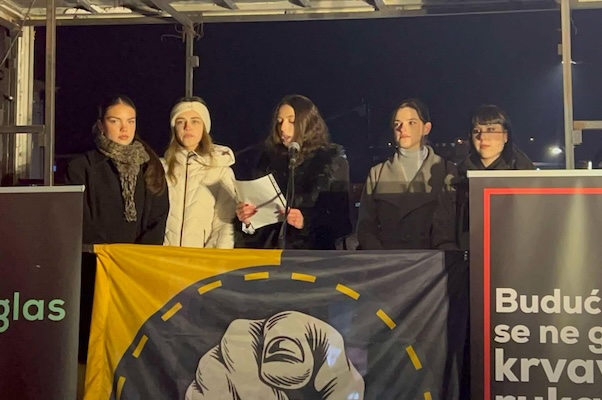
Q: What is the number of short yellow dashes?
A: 10